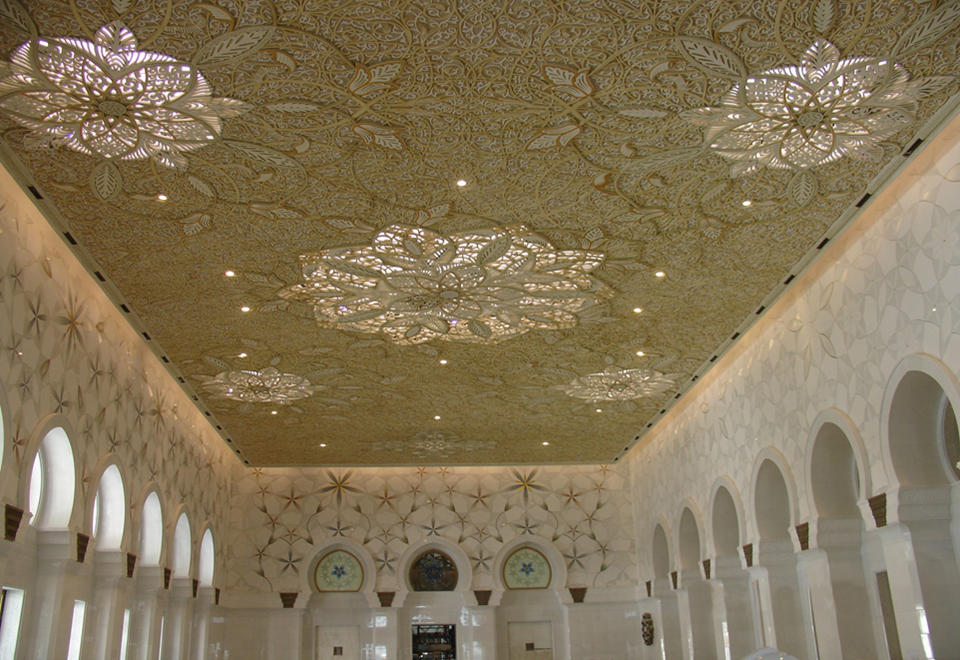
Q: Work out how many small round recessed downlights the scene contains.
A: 15